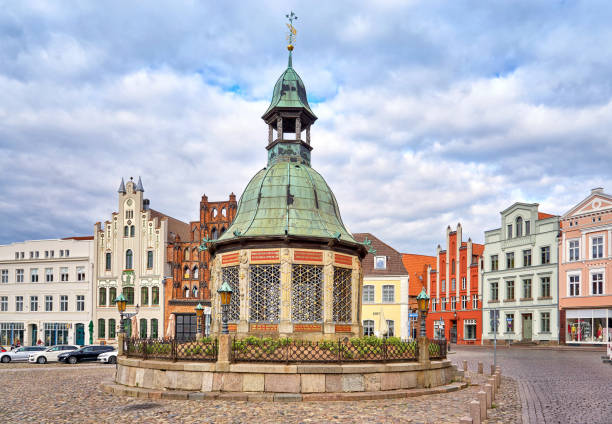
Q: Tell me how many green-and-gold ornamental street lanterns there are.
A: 4